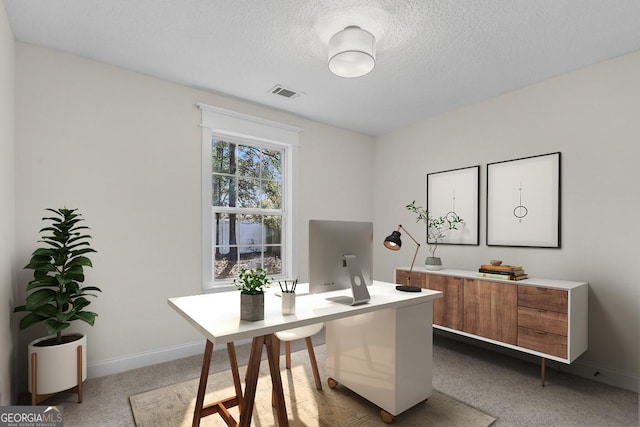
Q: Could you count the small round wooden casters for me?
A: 2